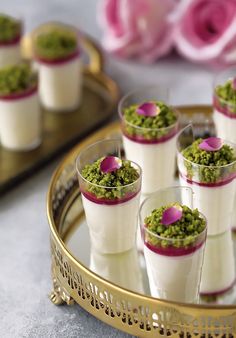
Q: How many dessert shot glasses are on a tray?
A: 8